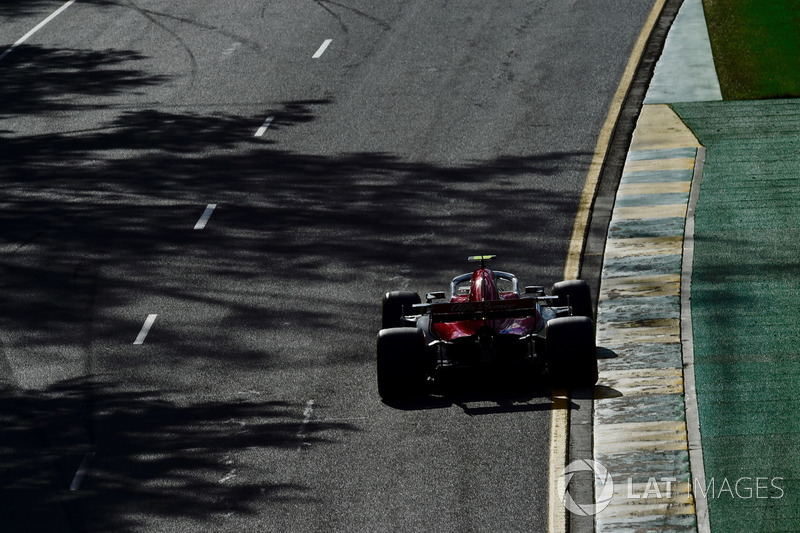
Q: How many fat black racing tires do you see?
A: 4